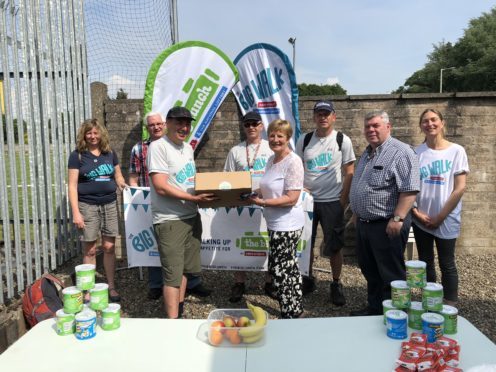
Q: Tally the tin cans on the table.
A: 14